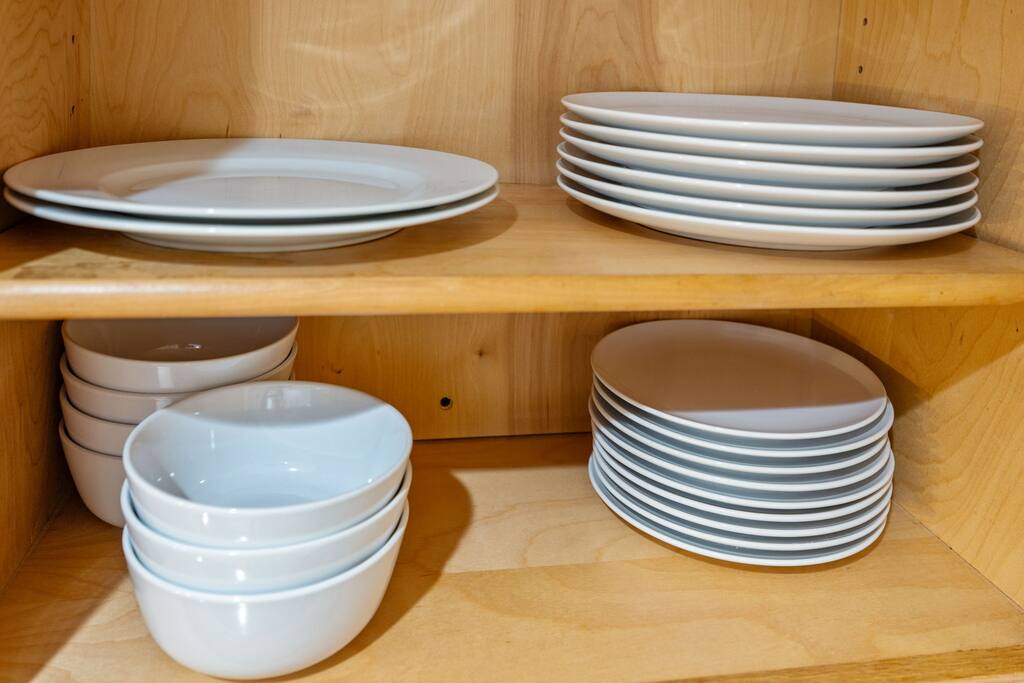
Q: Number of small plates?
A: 9